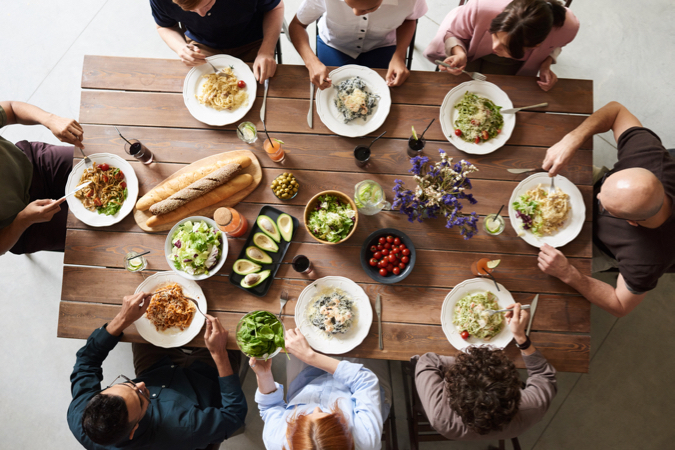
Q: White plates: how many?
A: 8